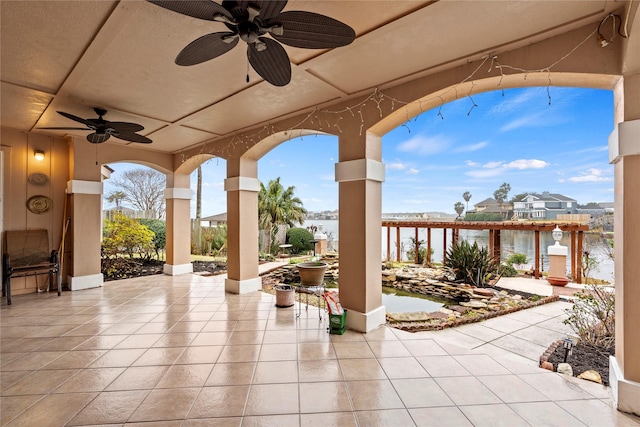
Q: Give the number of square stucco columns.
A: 5